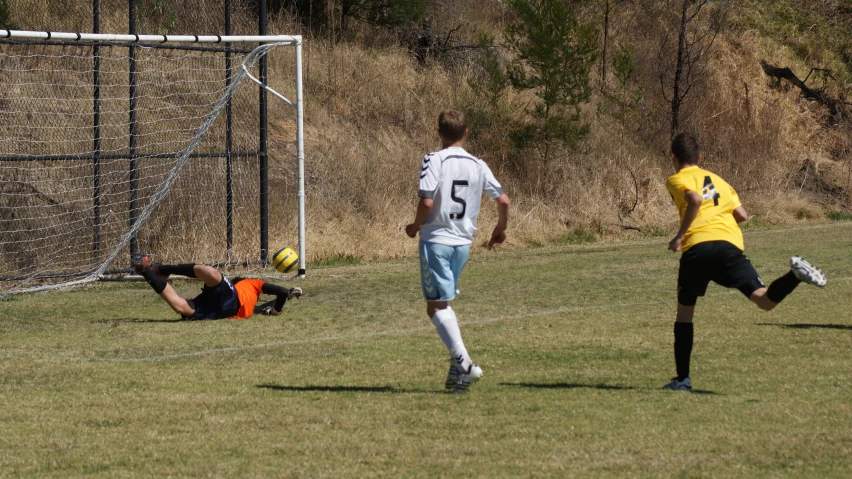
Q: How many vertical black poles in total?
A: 4